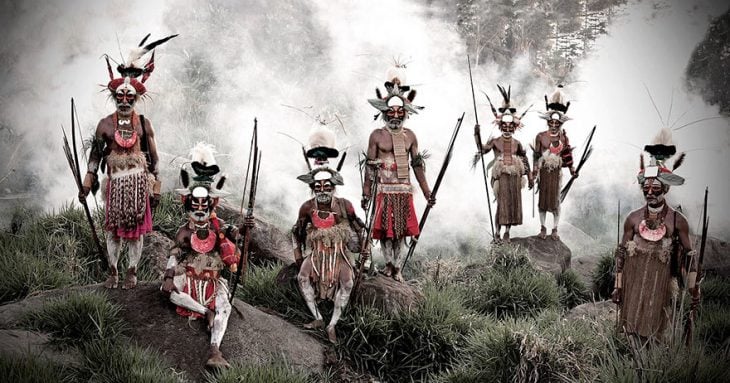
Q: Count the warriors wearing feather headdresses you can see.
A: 7